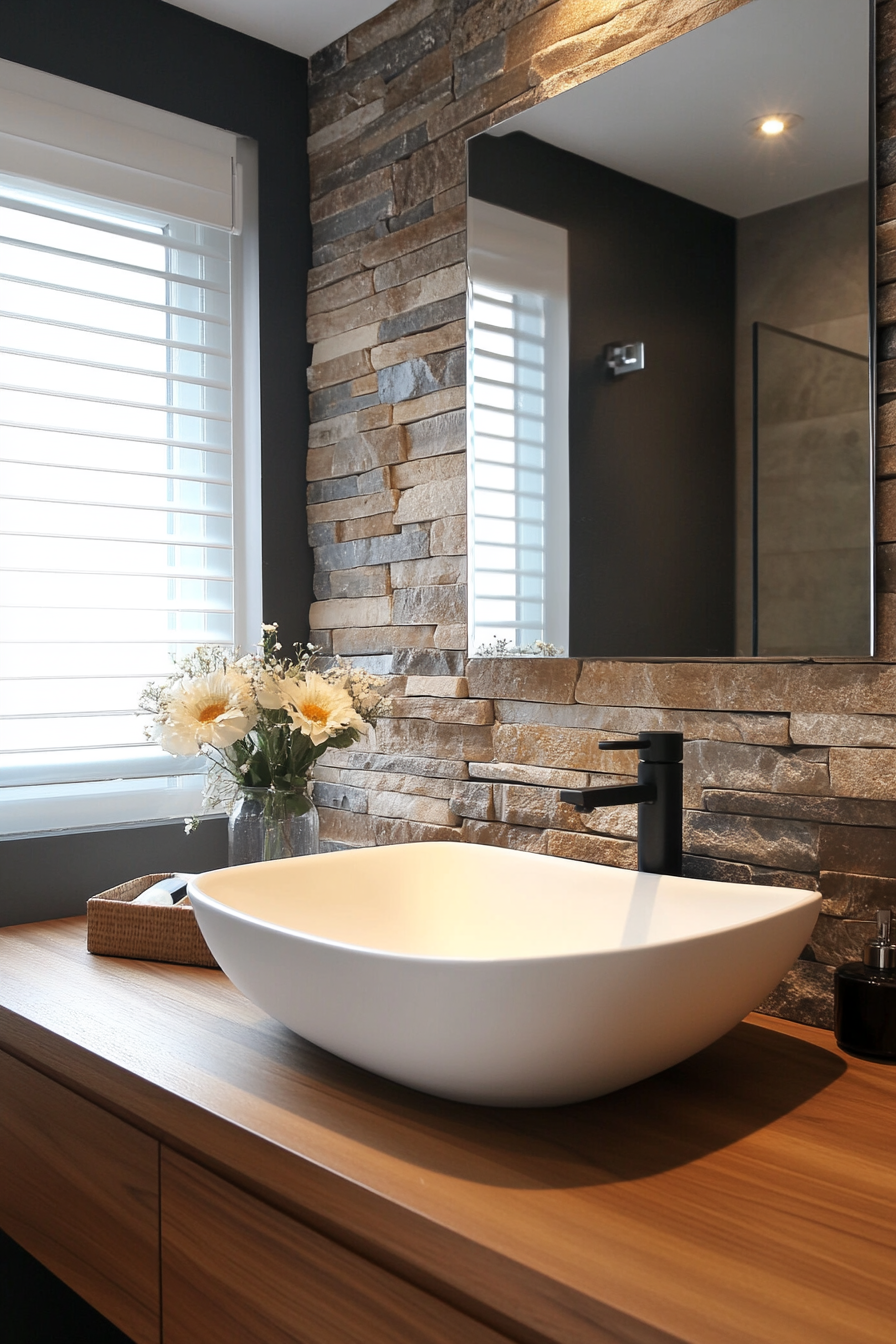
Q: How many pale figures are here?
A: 0